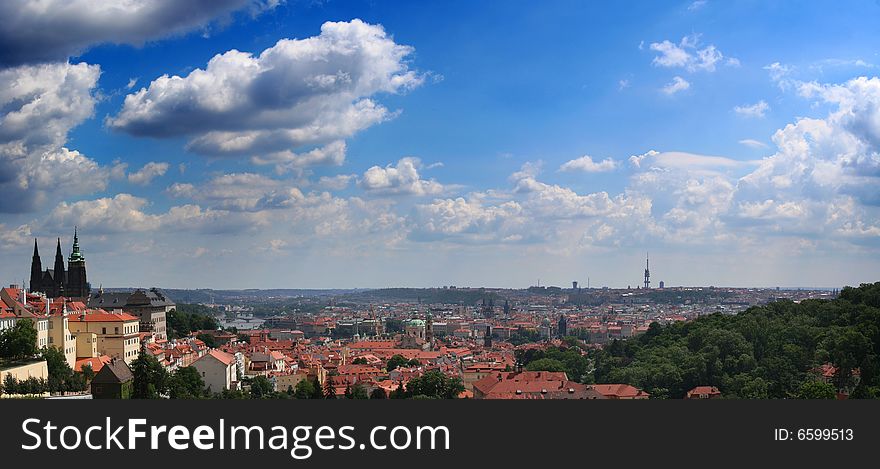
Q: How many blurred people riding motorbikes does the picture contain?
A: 0